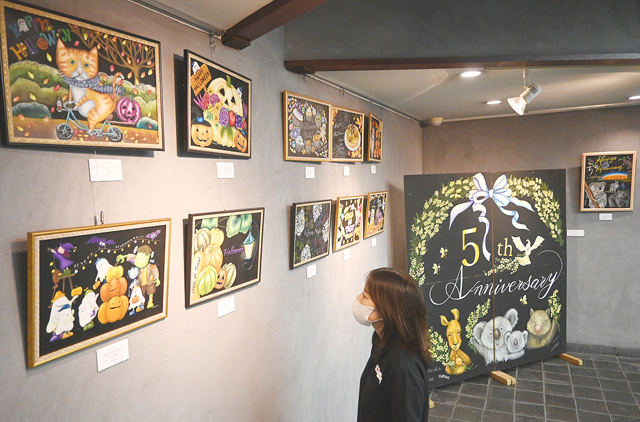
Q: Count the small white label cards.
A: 12